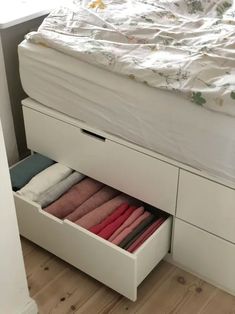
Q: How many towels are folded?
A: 12